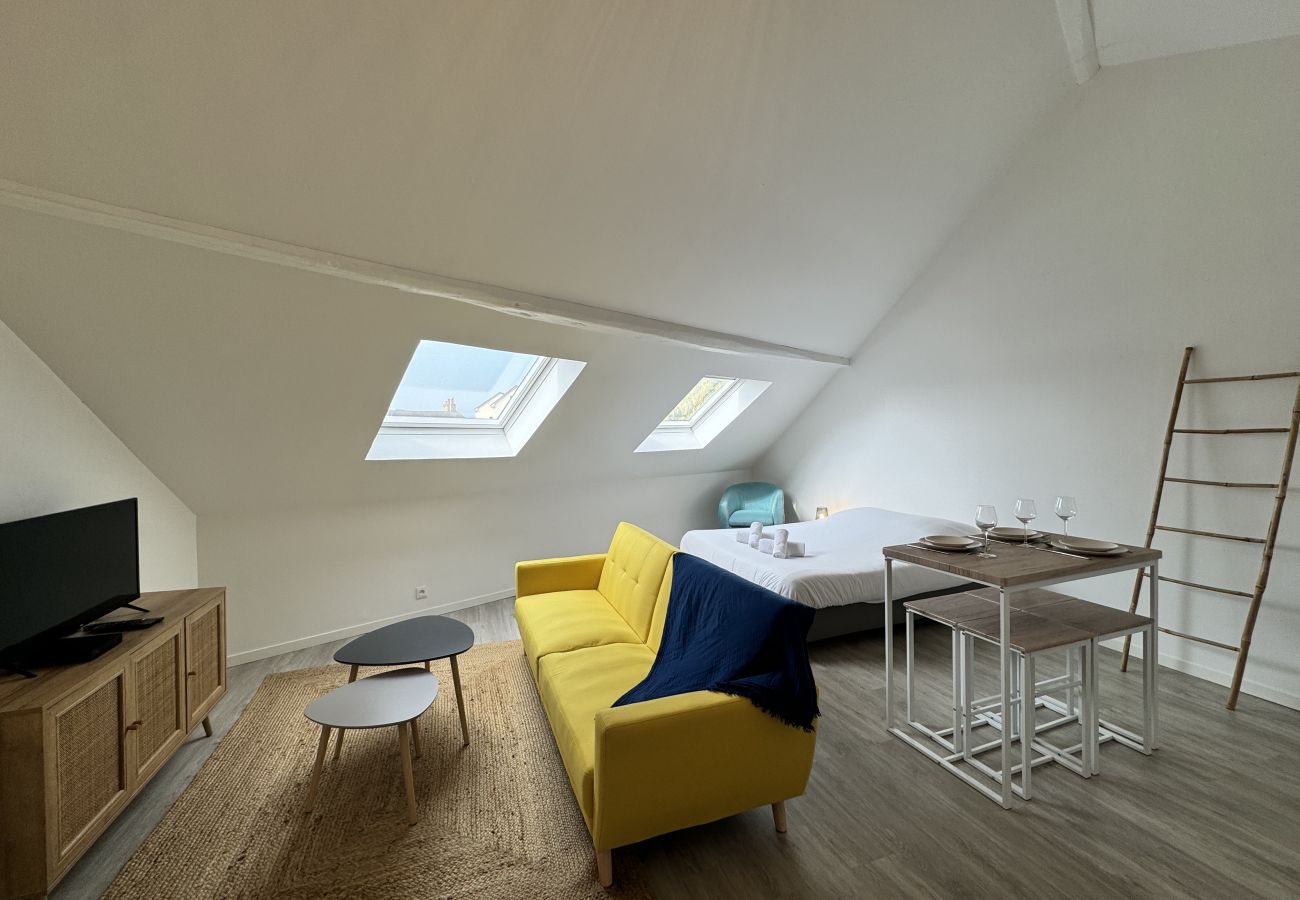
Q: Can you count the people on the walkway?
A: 0